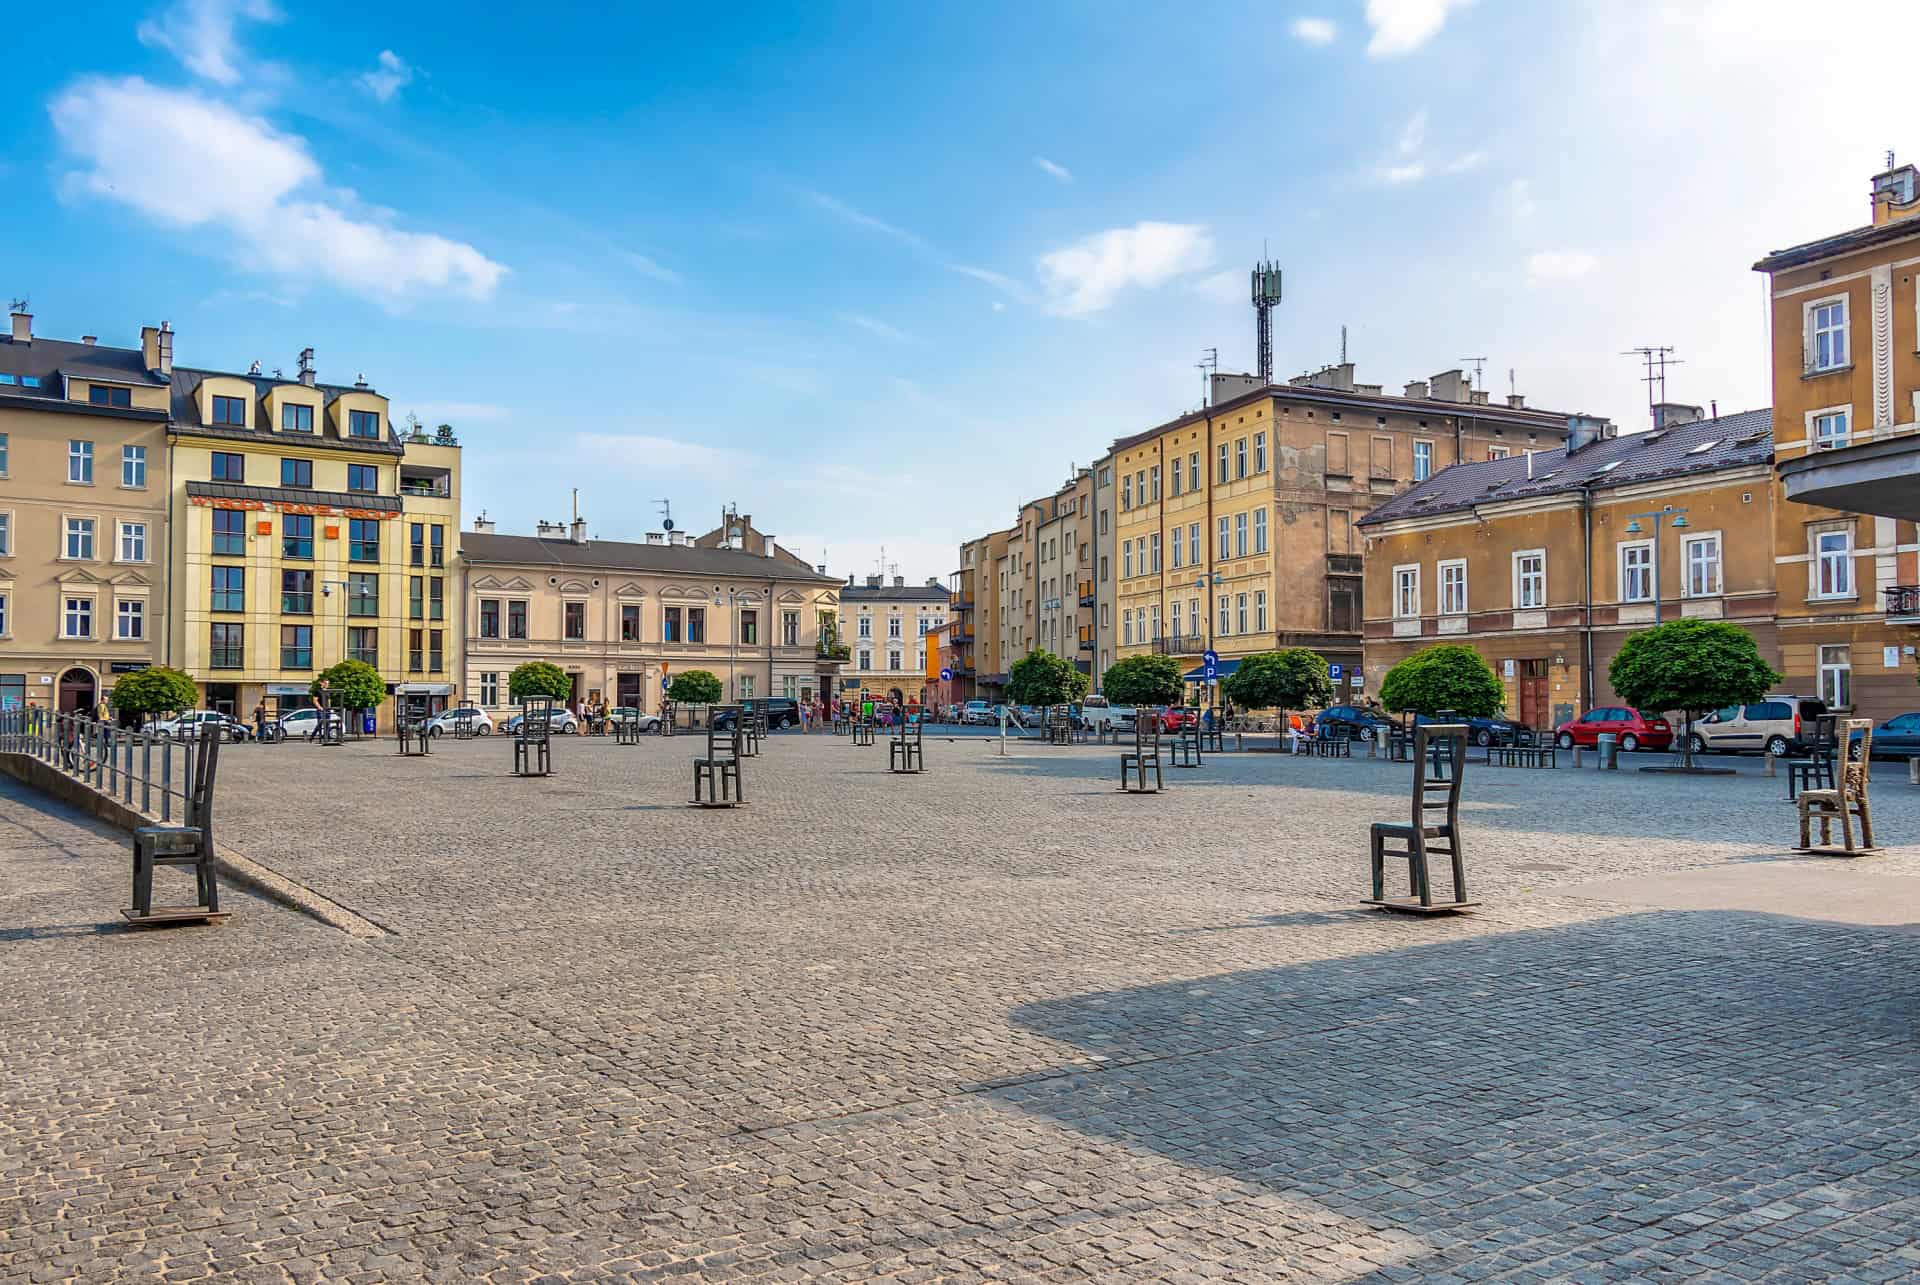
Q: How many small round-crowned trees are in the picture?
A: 9